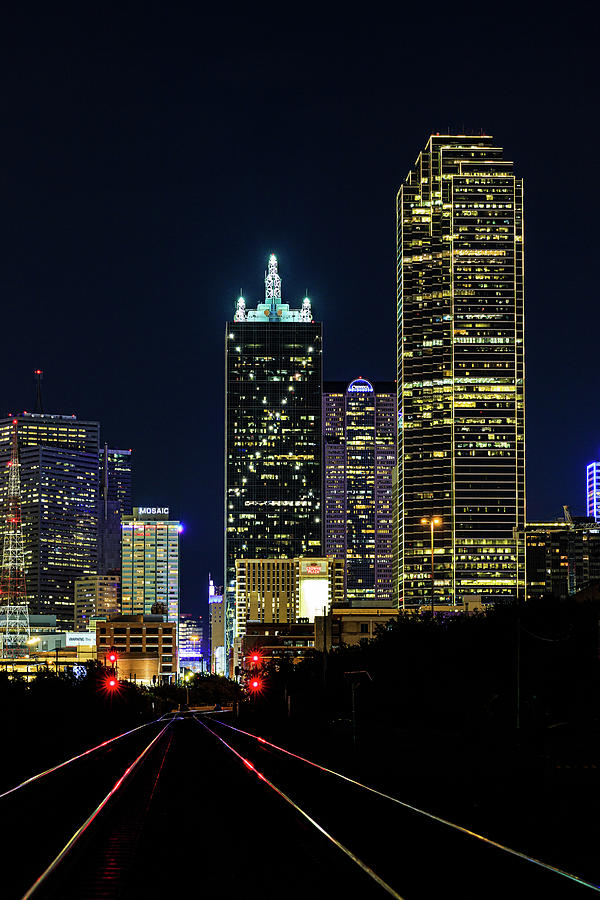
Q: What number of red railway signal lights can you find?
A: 4